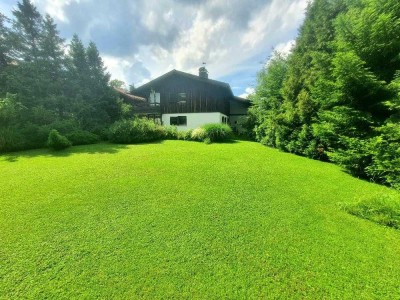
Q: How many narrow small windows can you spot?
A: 2